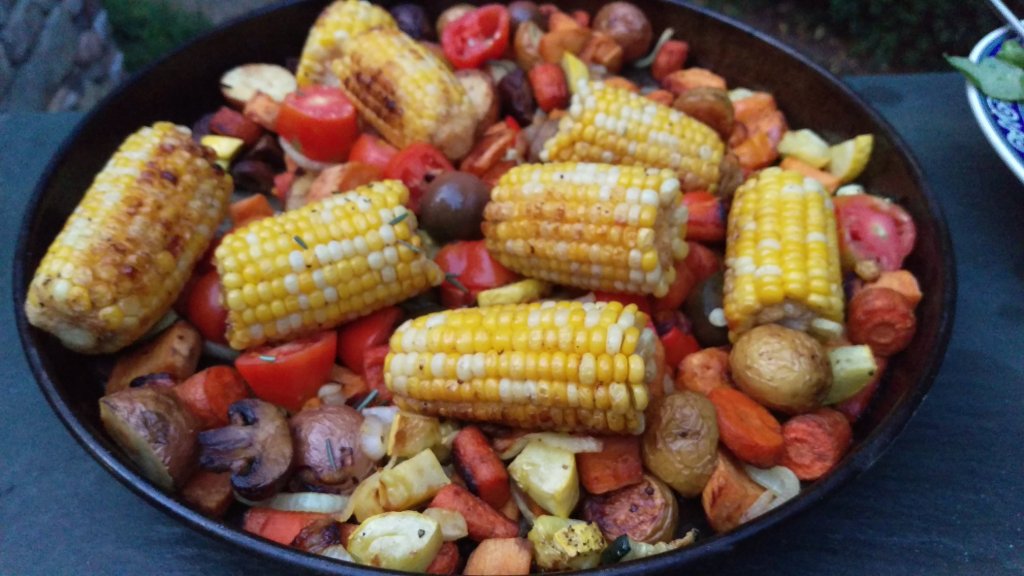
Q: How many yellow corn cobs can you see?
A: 8